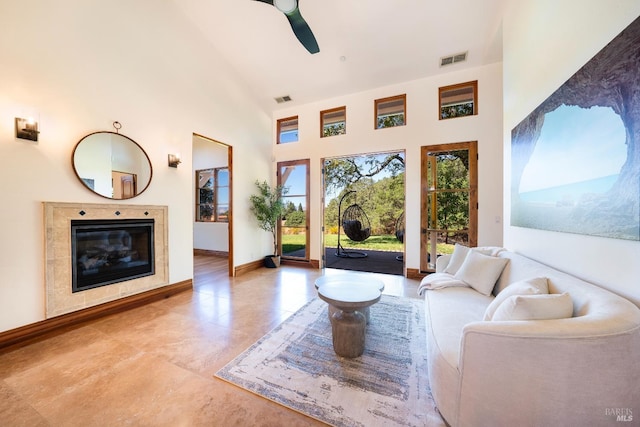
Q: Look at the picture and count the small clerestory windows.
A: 4